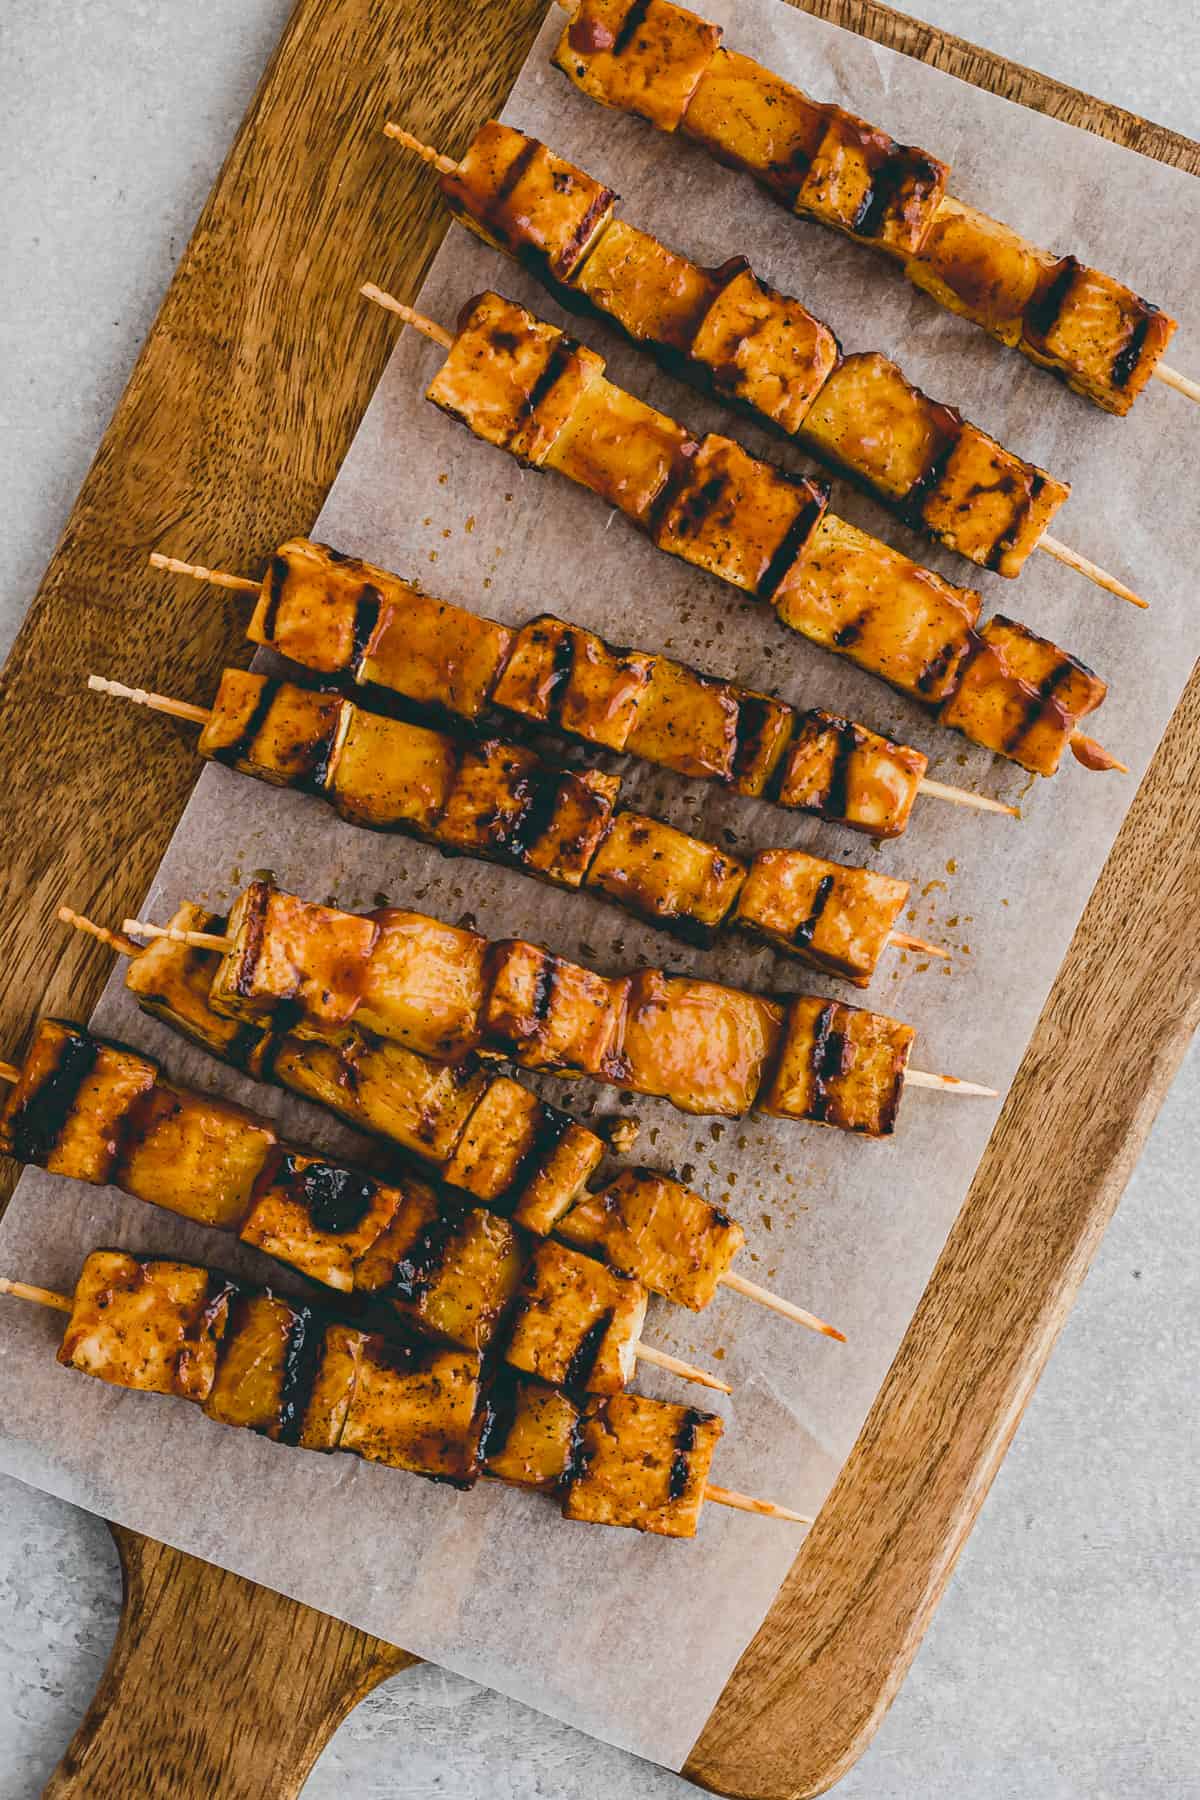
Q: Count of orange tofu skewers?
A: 9